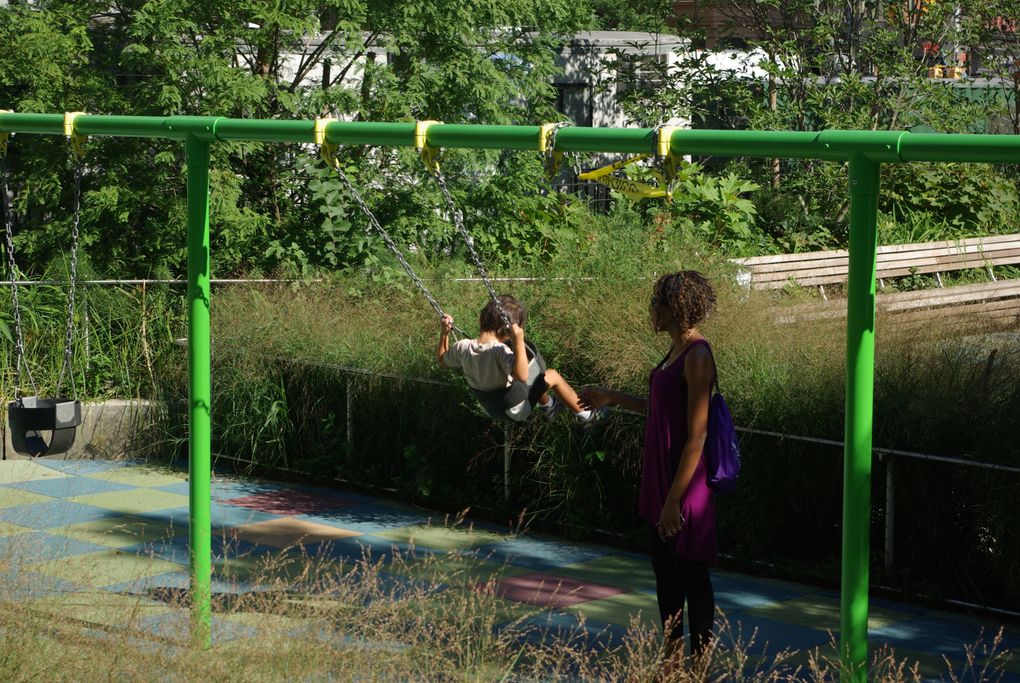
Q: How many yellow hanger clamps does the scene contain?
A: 6